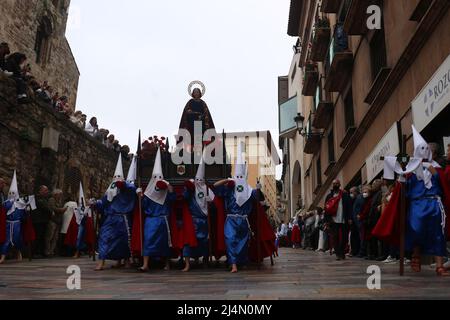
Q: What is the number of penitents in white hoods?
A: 8